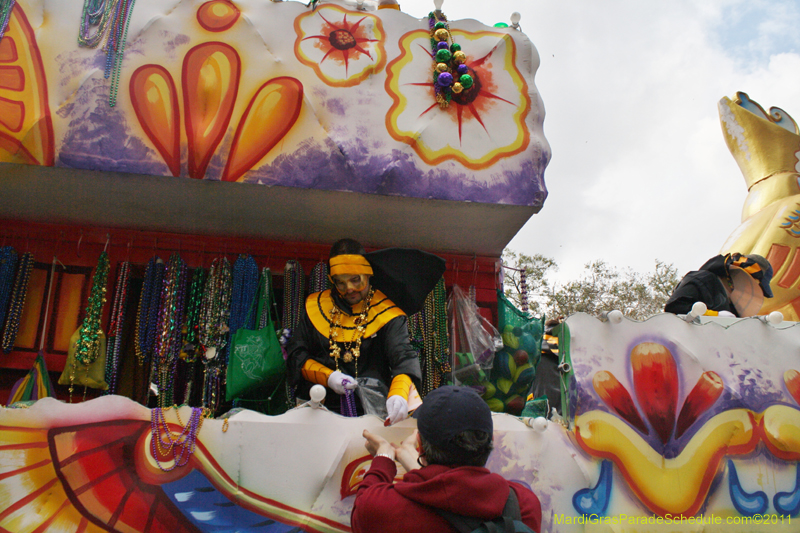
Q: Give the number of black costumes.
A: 2